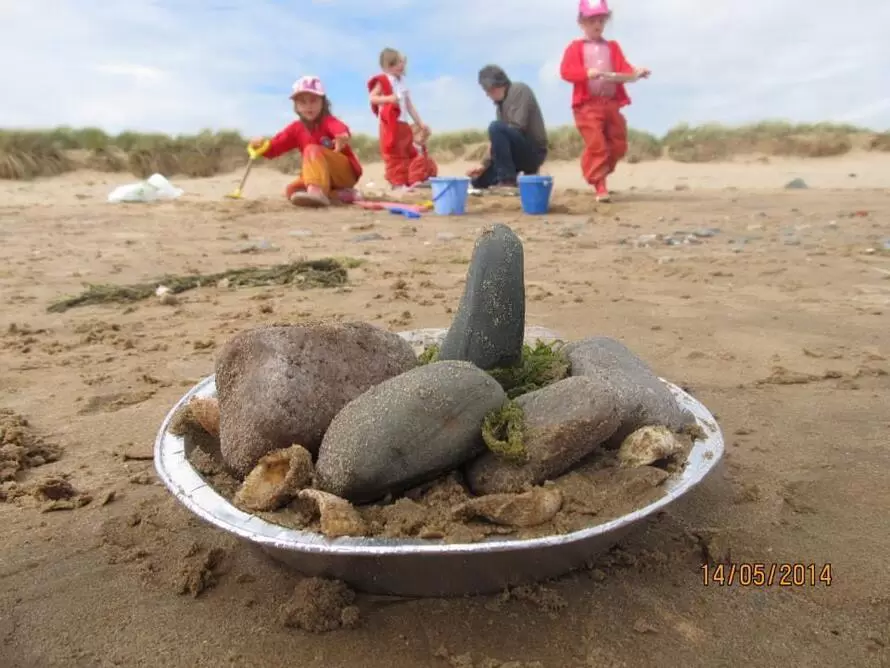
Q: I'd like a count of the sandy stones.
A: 5